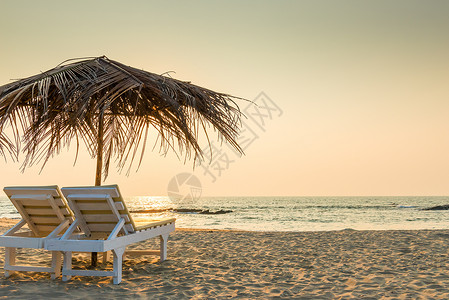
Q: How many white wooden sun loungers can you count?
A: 2